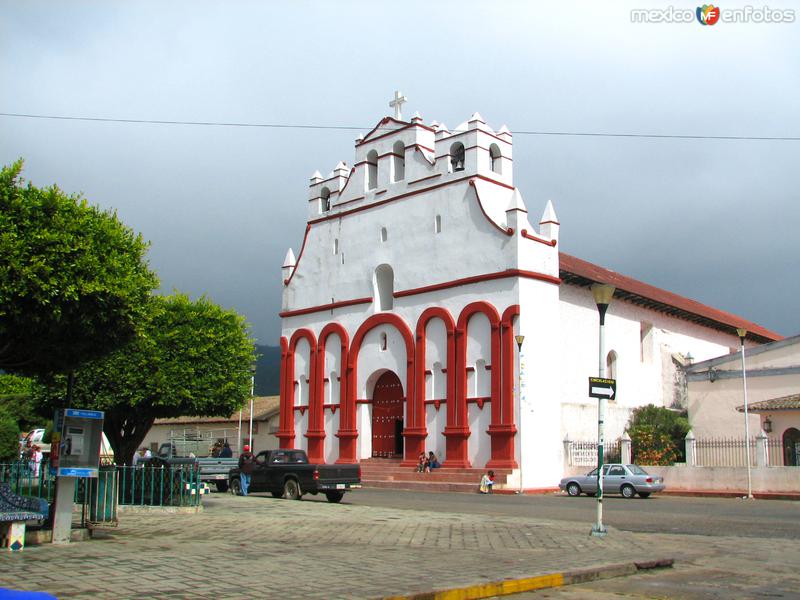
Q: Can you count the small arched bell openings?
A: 5